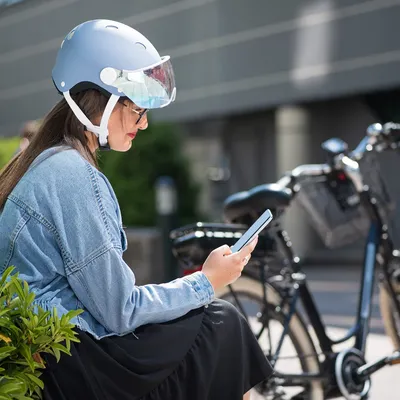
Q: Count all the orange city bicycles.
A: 0